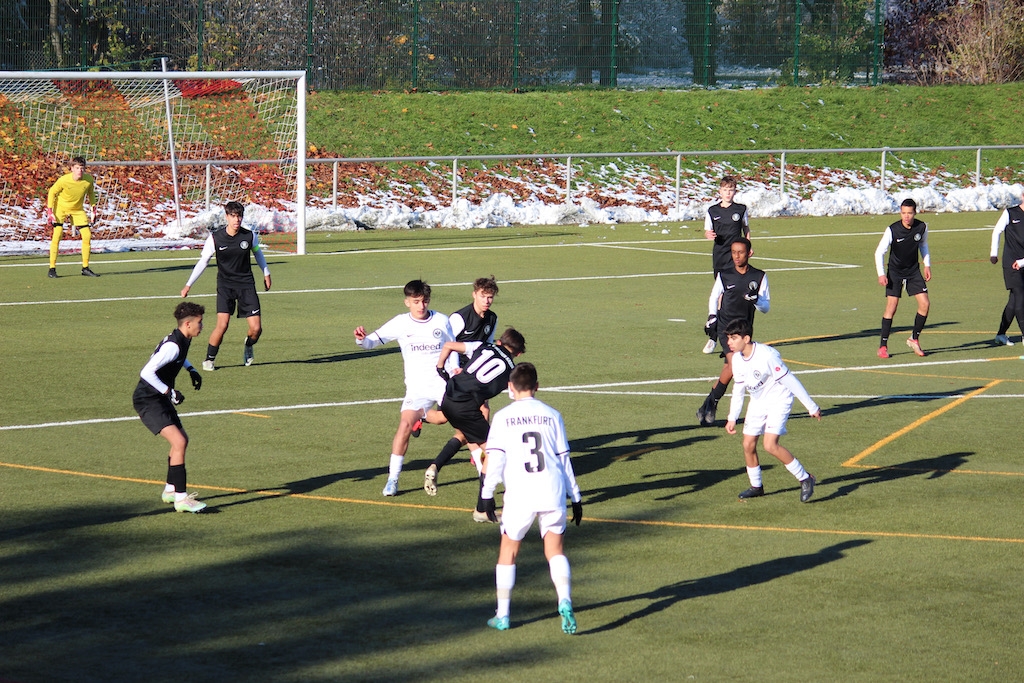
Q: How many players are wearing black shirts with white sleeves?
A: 8